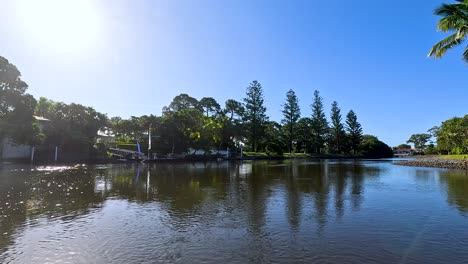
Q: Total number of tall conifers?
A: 5